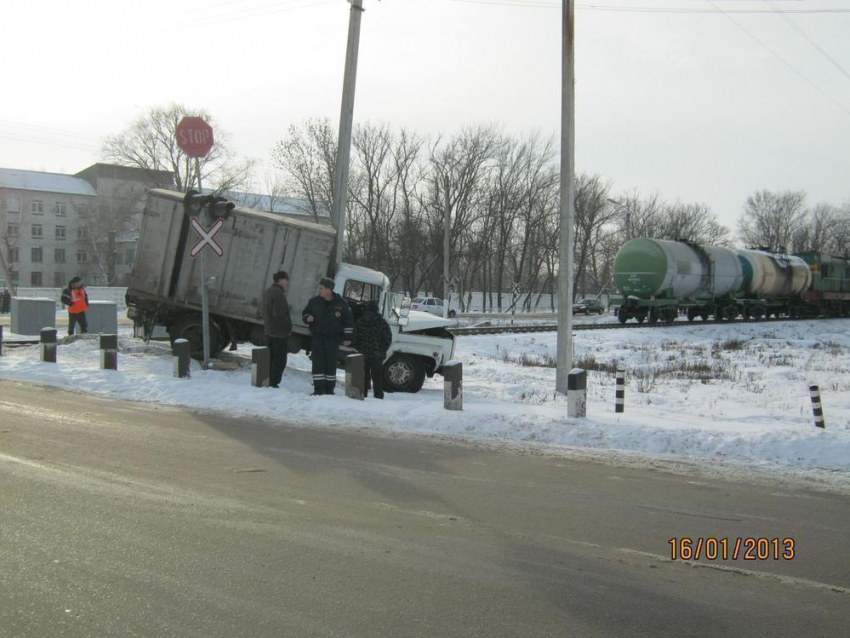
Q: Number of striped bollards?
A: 2